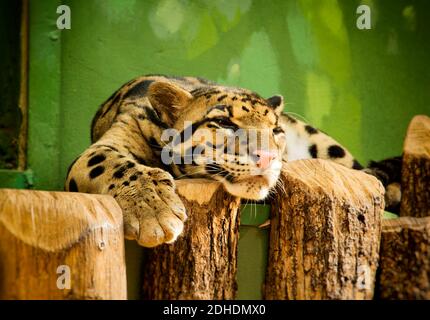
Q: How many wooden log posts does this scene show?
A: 5